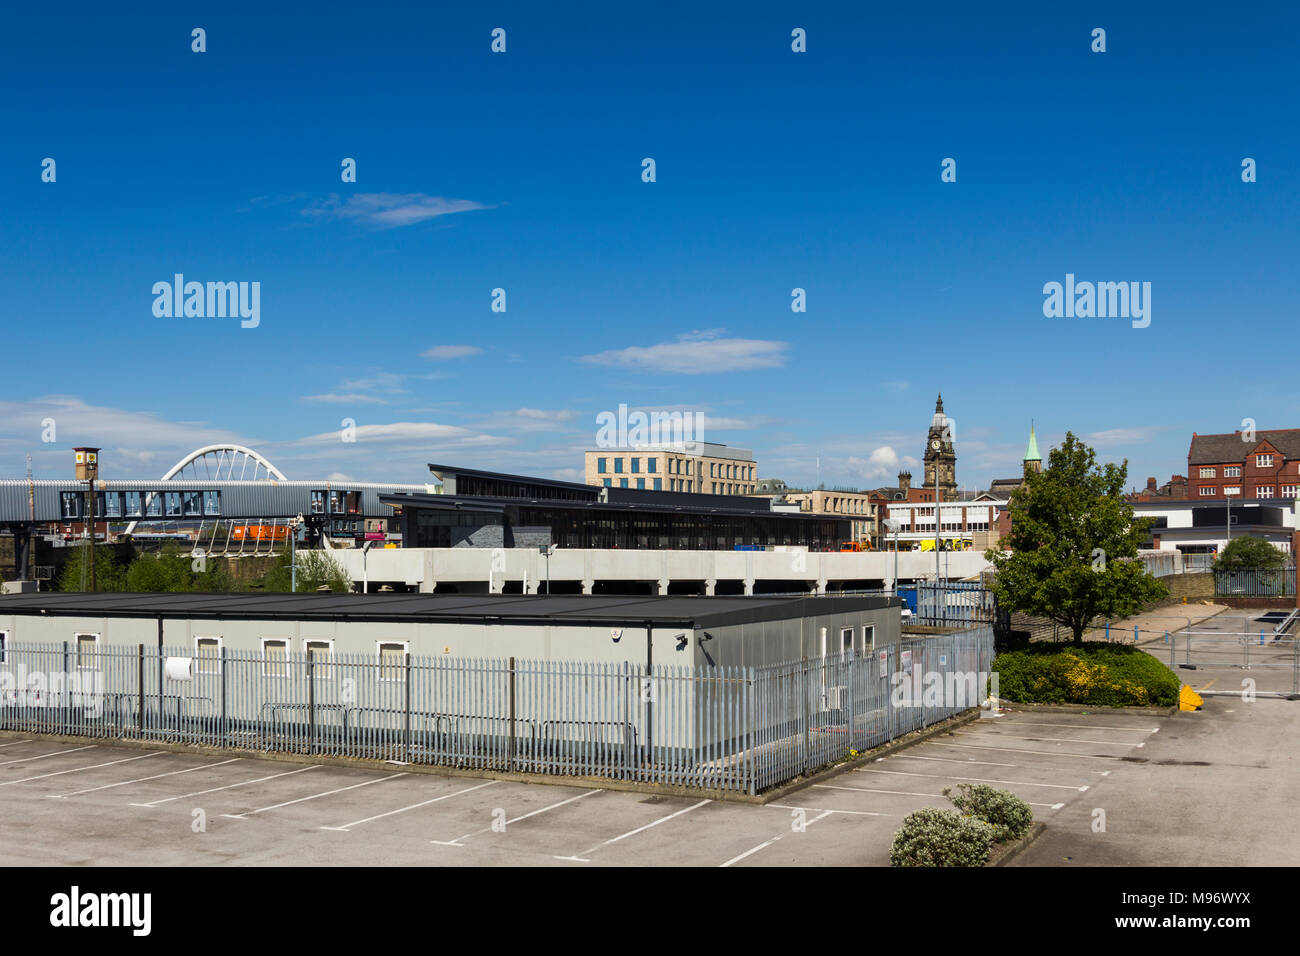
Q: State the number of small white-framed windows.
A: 8